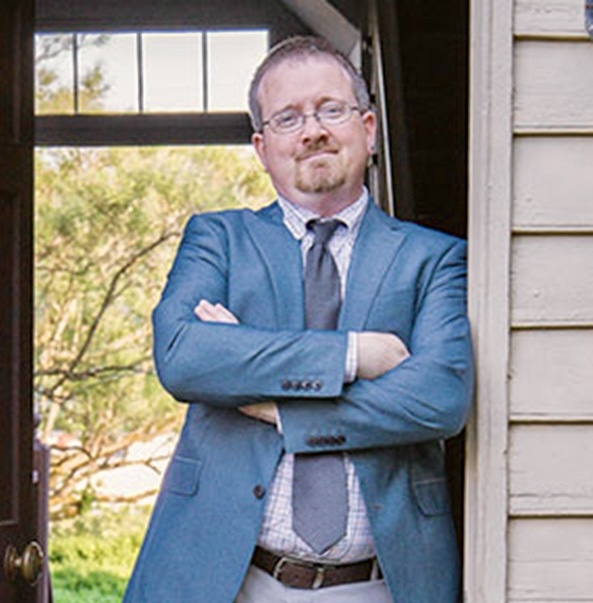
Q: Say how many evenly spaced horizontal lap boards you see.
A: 7